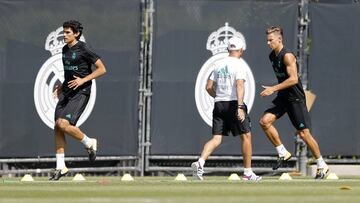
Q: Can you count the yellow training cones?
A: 7